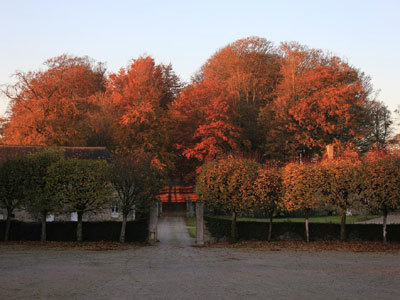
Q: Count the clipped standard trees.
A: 9